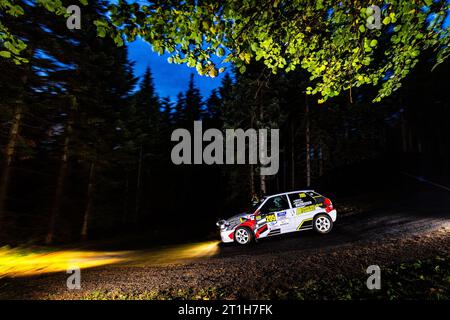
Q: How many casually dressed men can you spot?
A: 0